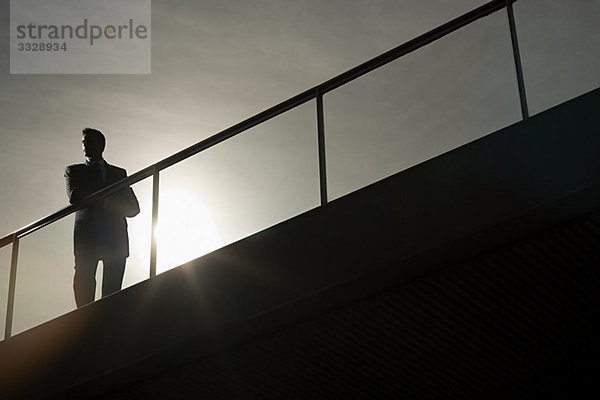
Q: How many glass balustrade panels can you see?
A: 5